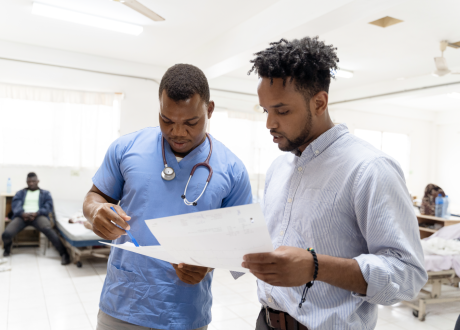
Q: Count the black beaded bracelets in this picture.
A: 1